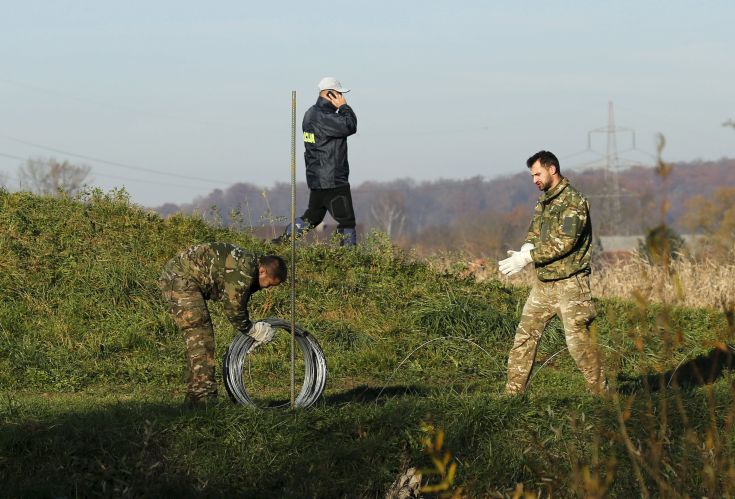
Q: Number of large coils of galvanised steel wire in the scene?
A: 1